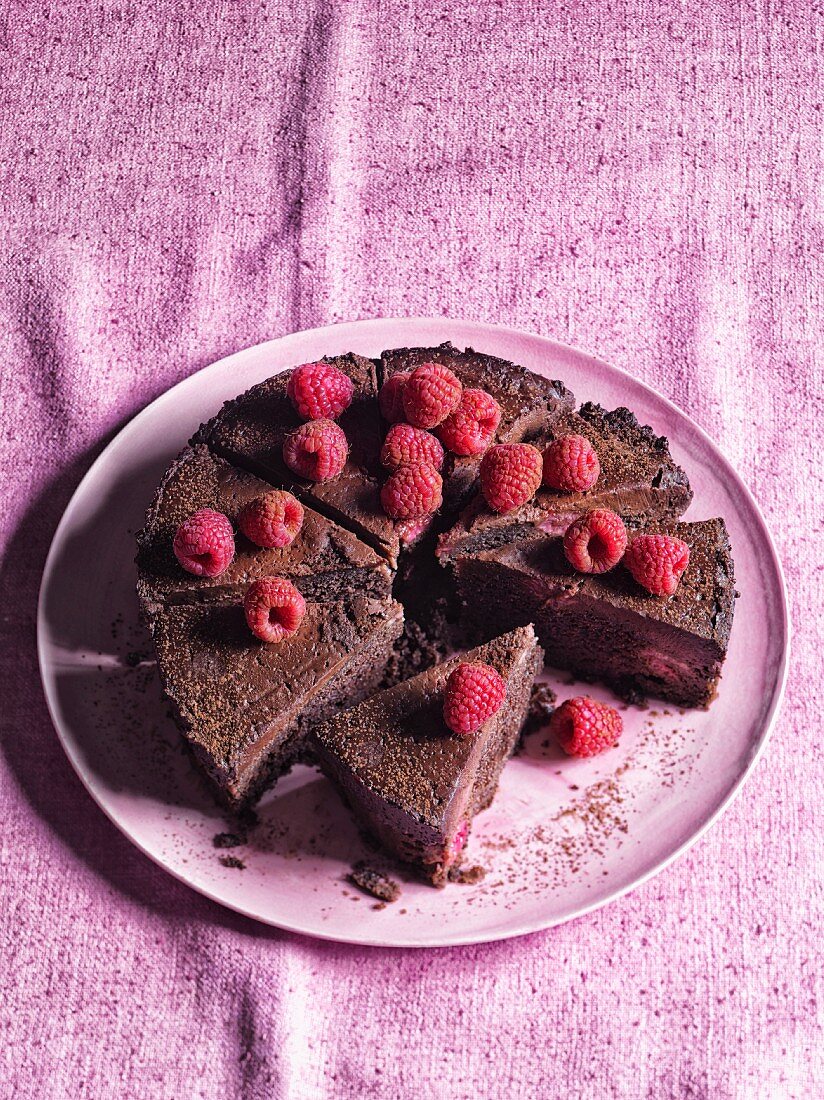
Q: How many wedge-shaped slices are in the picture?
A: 7